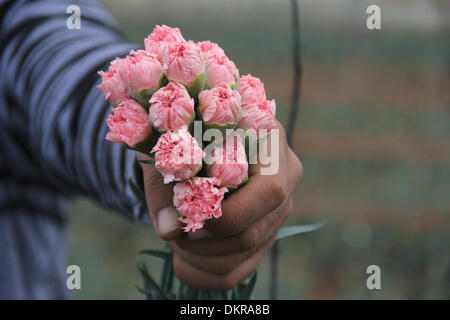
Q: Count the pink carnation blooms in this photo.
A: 14